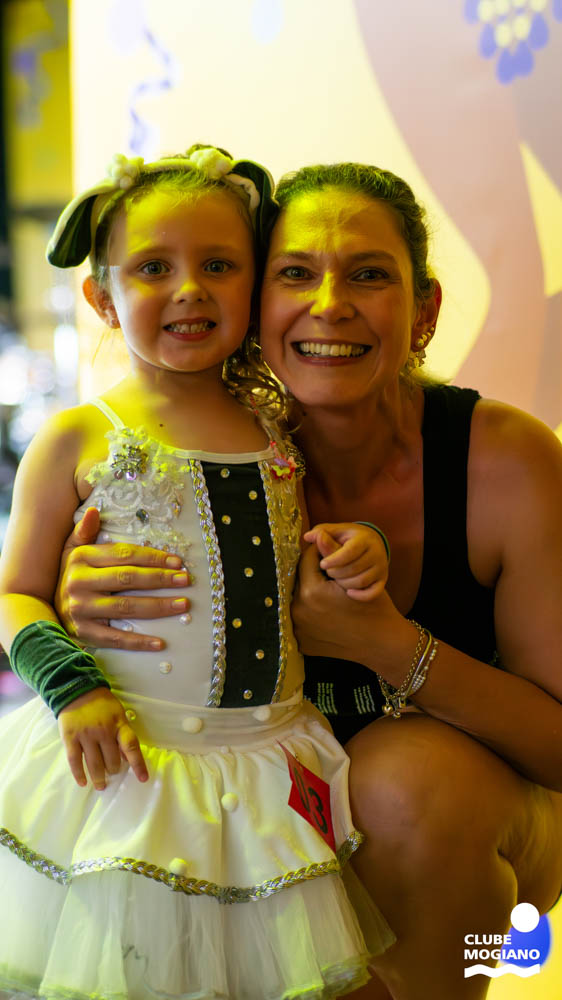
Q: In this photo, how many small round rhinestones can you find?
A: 9